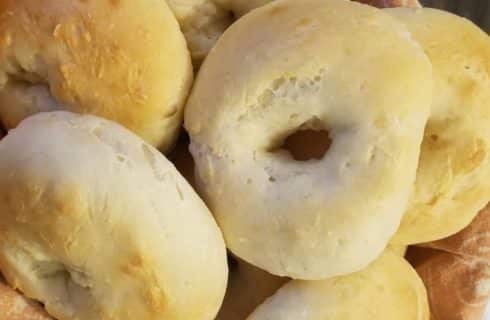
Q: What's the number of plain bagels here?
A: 6